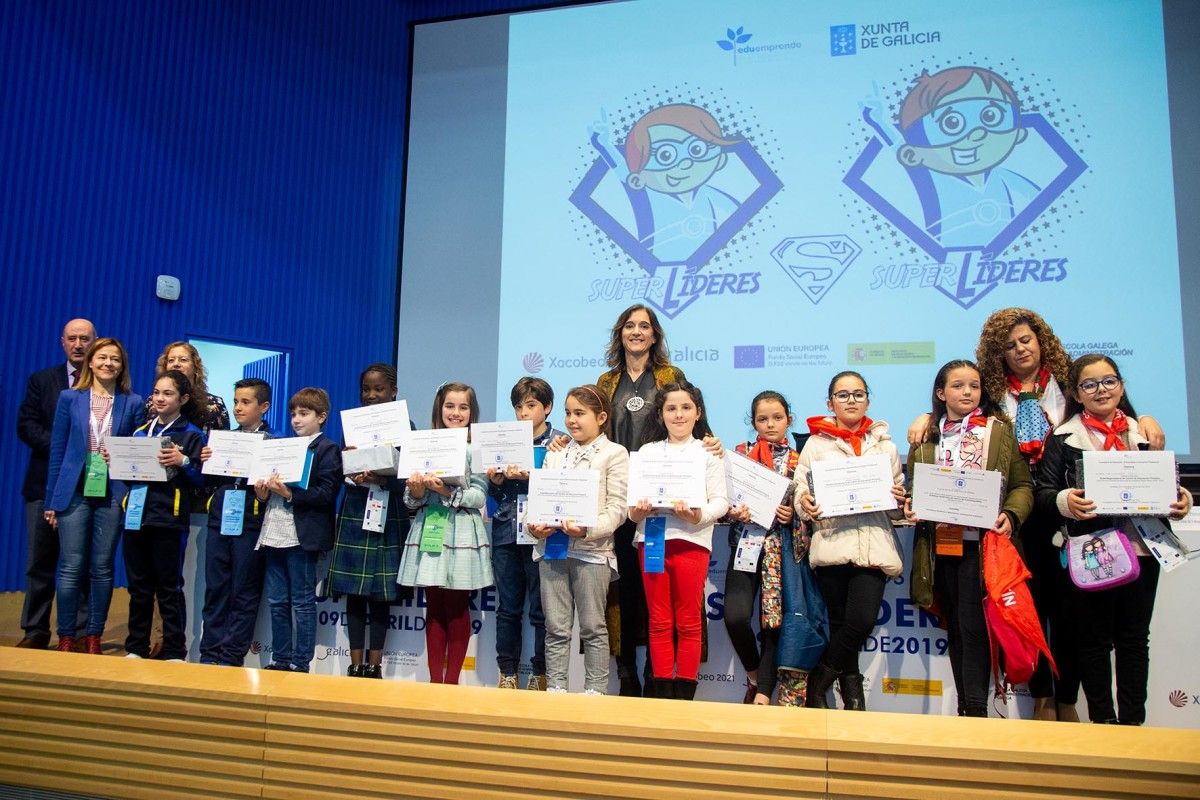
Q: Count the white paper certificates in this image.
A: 12